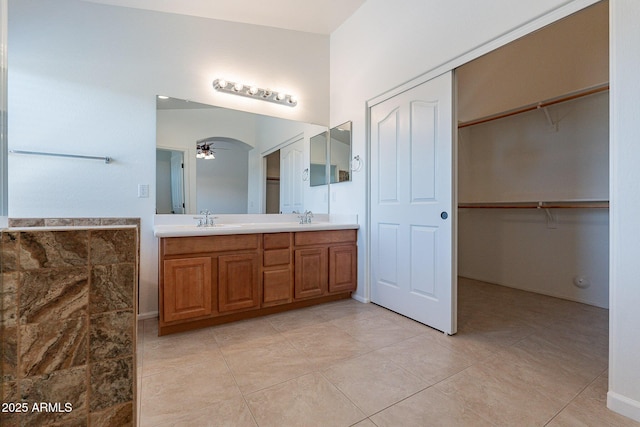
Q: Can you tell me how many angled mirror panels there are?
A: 2